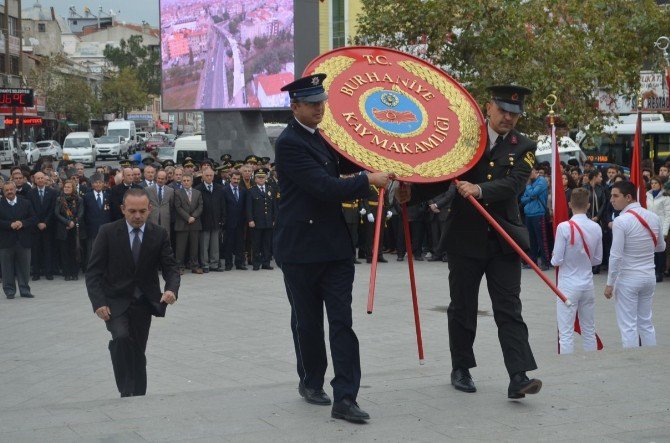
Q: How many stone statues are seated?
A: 0